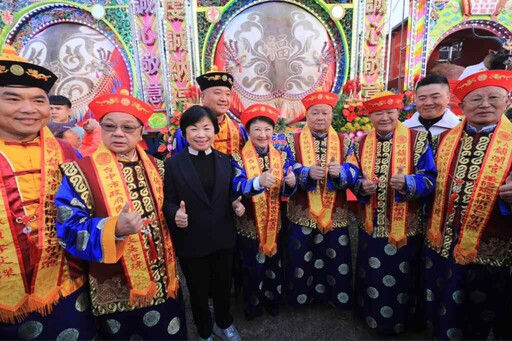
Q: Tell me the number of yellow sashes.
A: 7